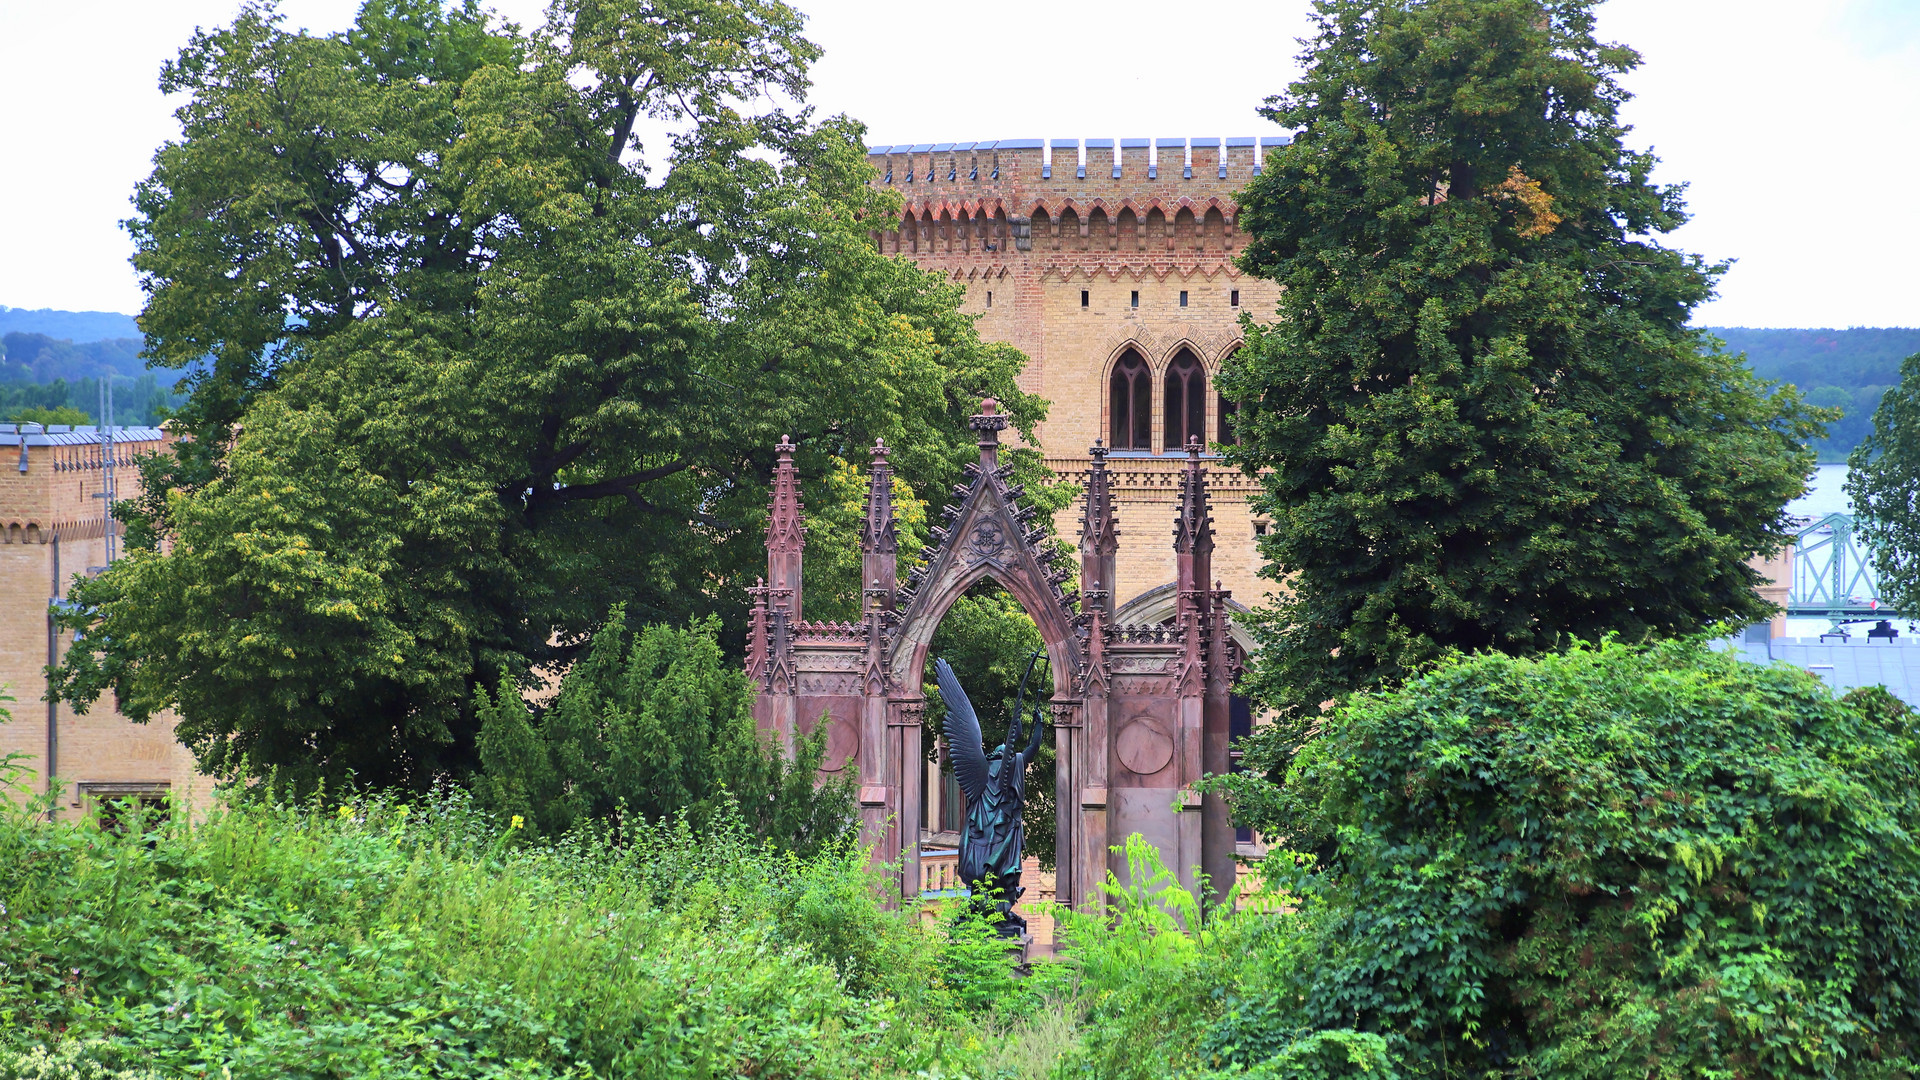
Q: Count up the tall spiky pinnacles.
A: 4